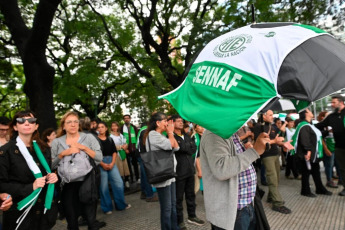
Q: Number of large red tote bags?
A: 0